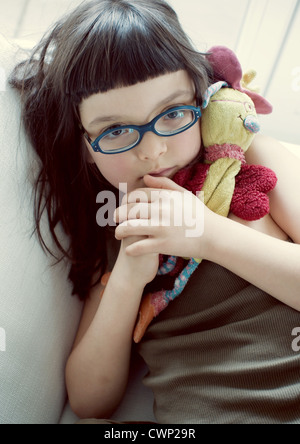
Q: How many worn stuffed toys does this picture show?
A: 1